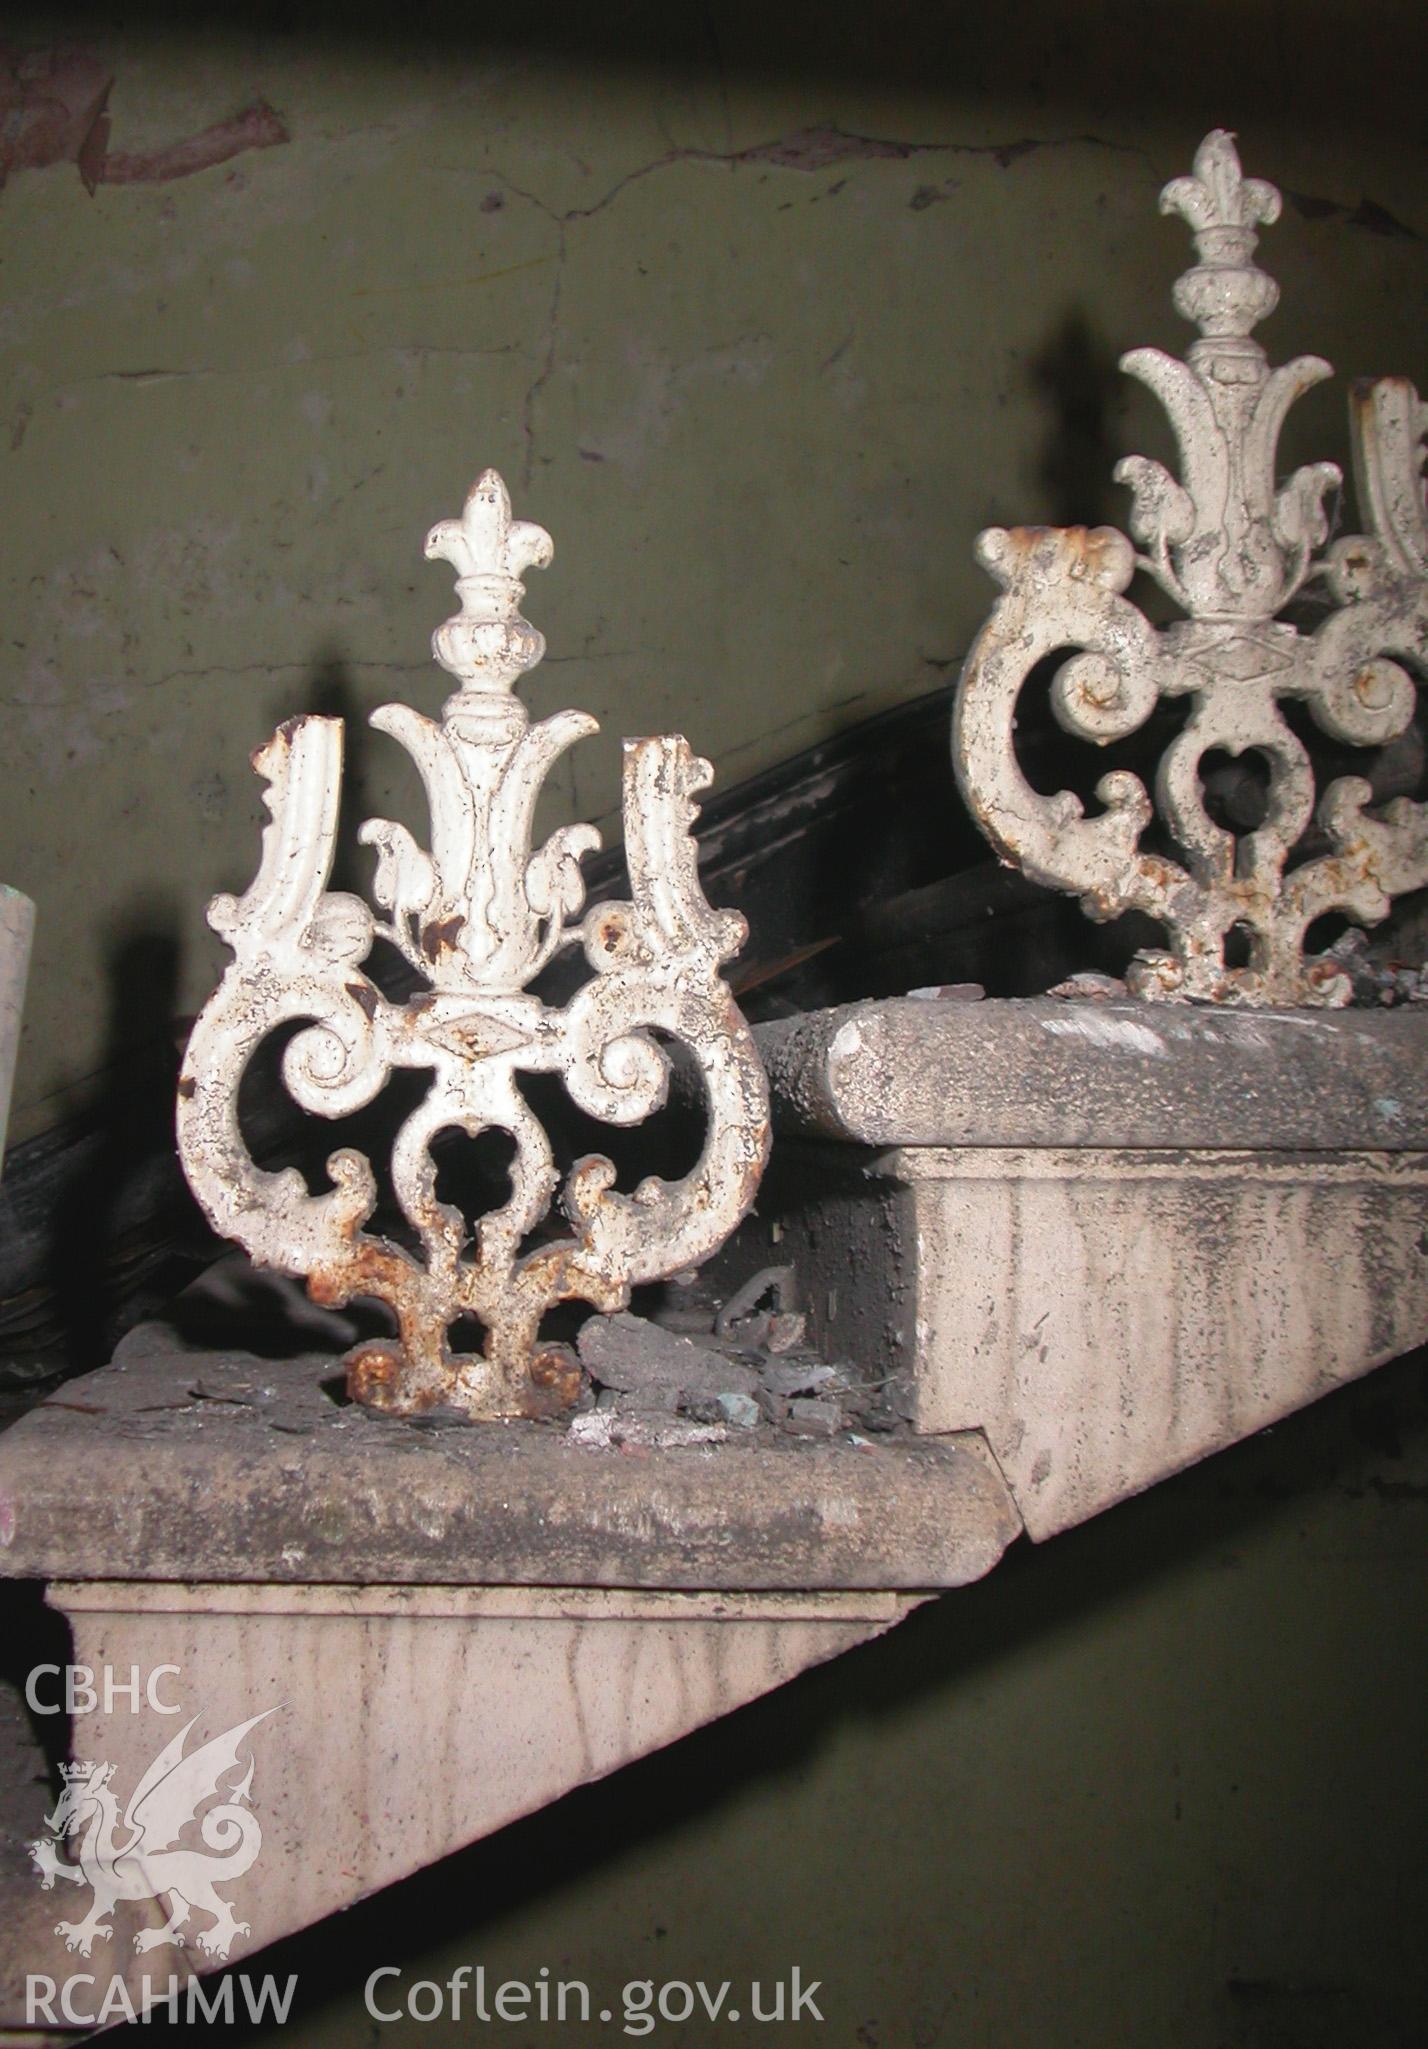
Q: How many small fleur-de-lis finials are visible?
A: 2